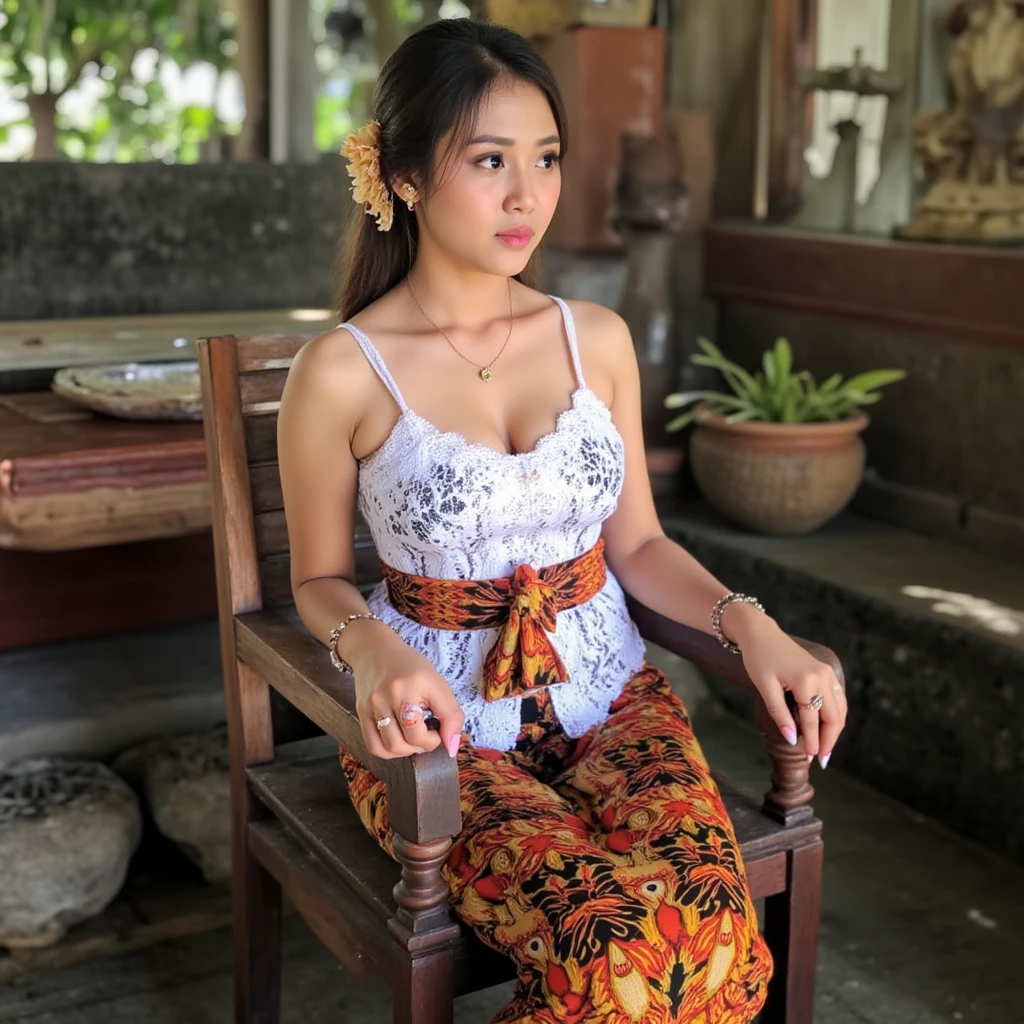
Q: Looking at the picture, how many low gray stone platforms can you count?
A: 1